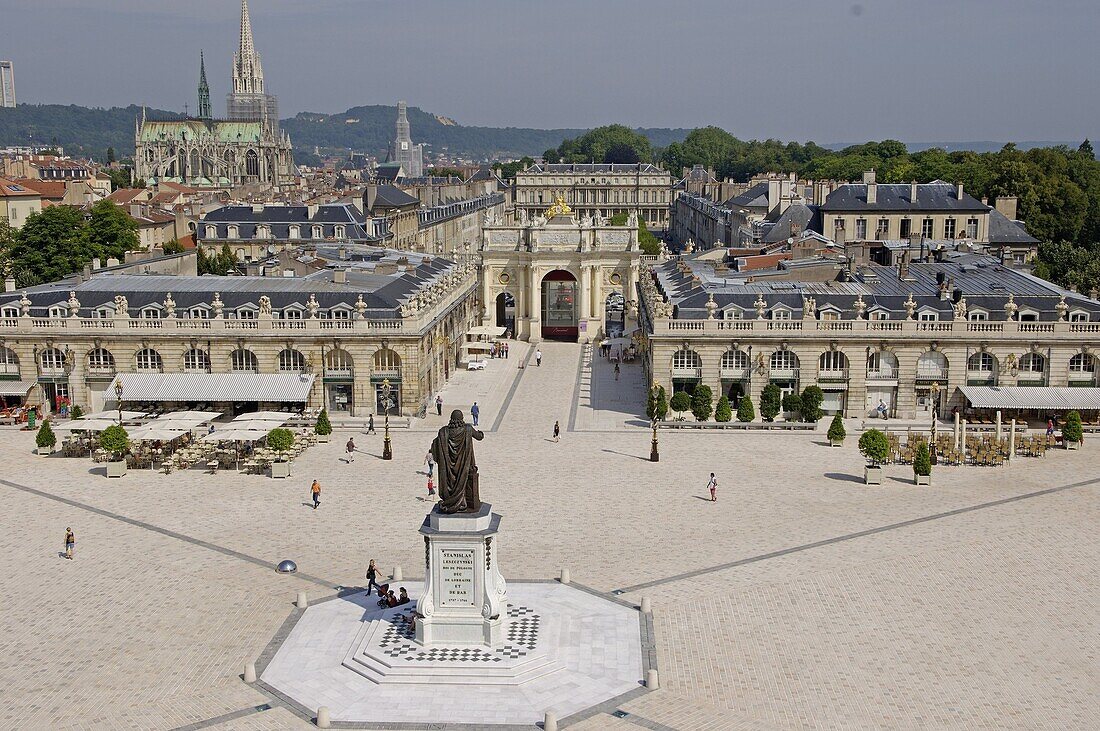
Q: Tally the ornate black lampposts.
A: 4